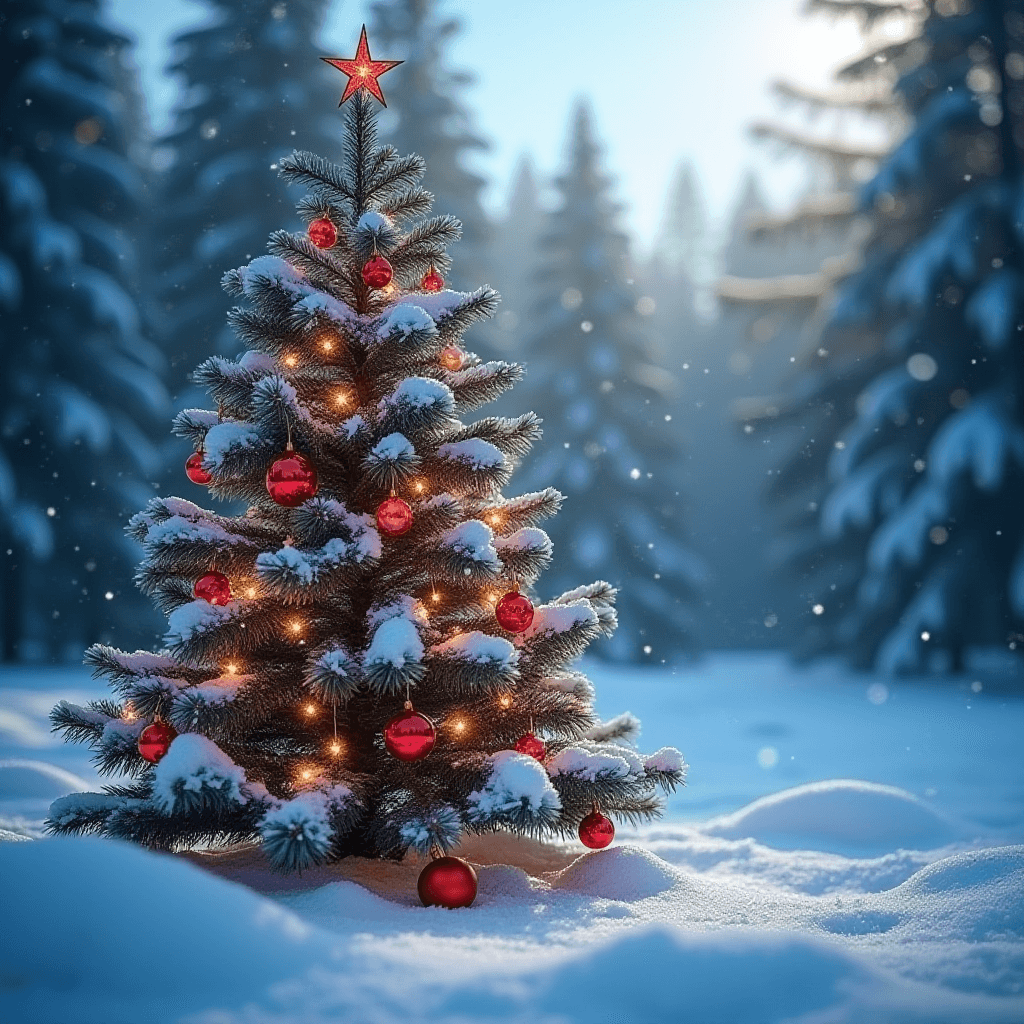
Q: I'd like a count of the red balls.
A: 14